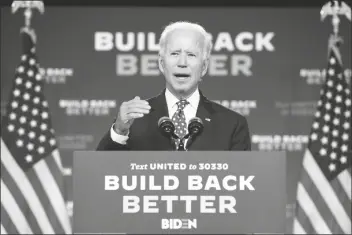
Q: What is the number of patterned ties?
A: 1